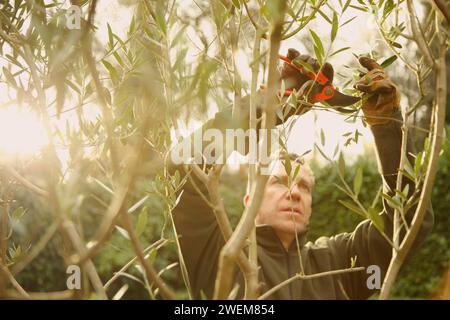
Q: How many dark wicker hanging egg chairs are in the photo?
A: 0